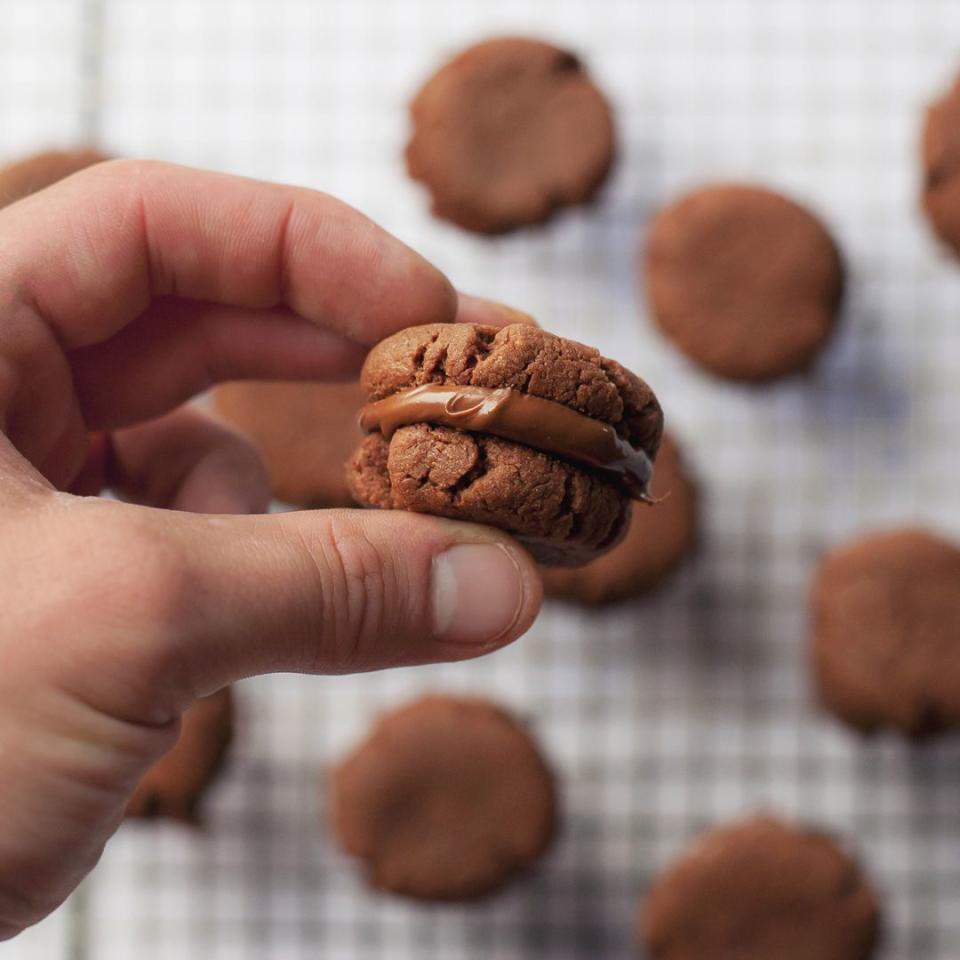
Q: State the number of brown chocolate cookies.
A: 11